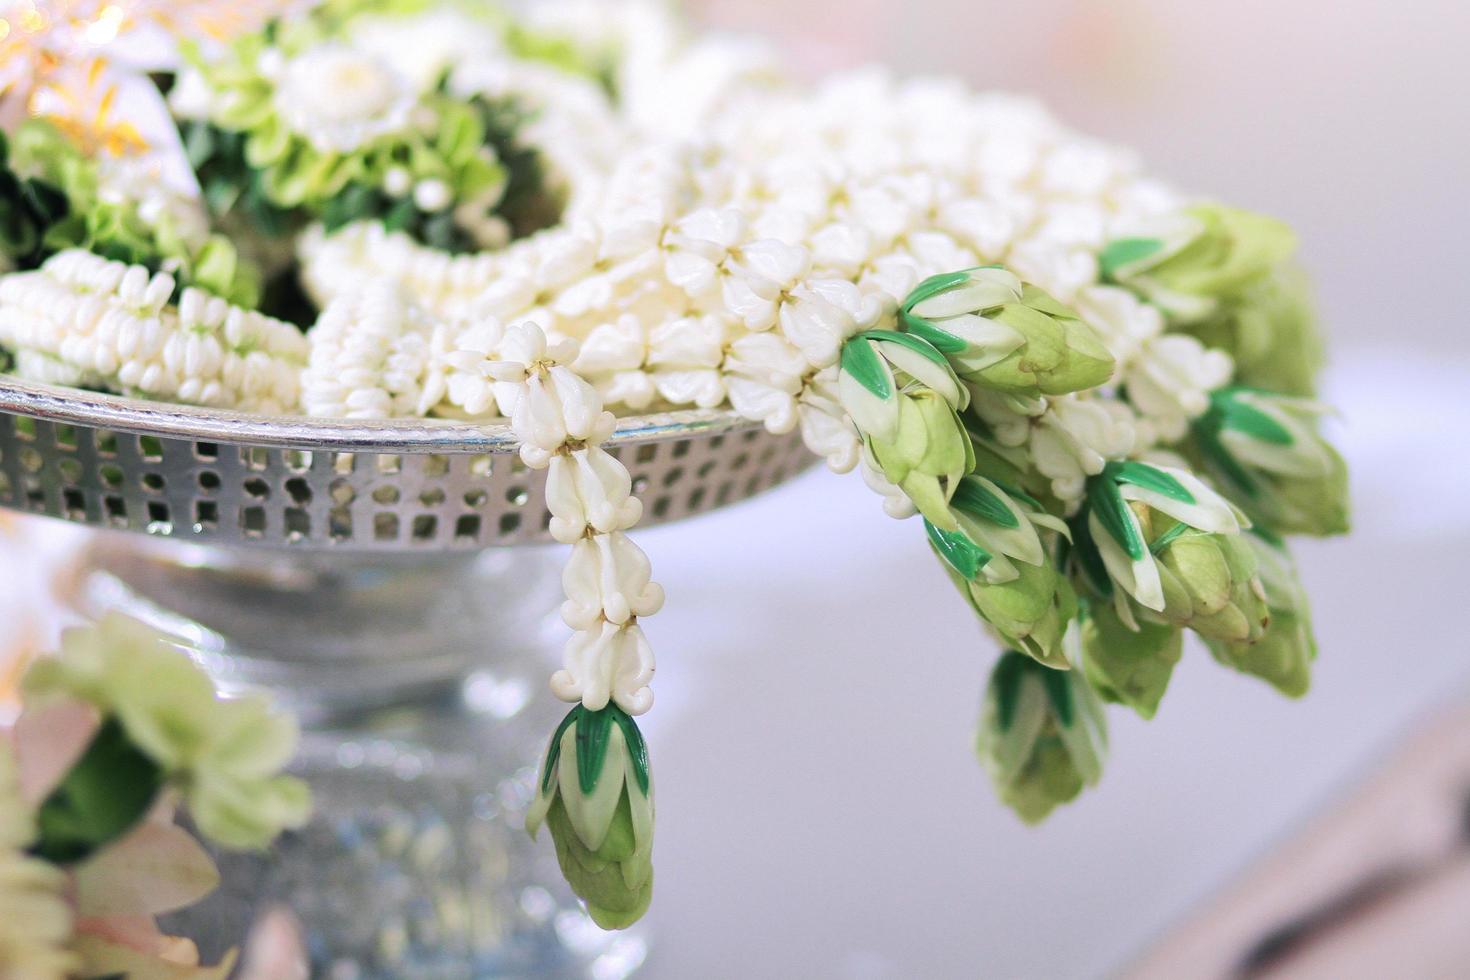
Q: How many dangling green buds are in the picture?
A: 11